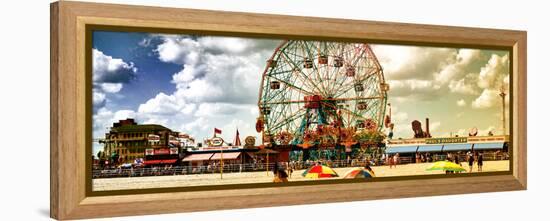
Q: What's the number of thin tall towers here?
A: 1